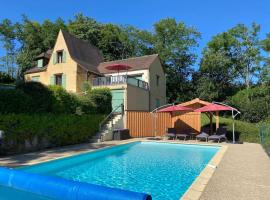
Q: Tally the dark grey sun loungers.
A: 4